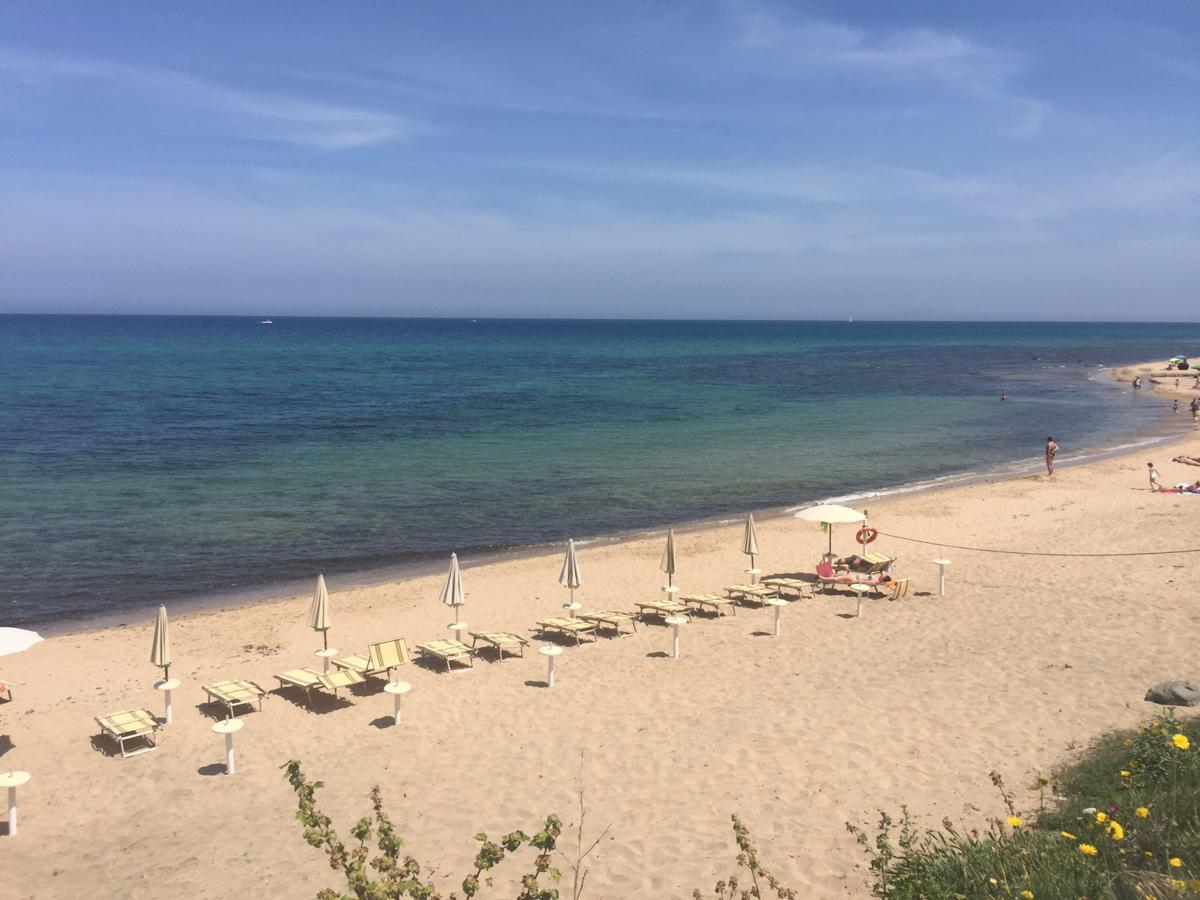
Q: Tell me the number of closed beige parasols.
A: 6